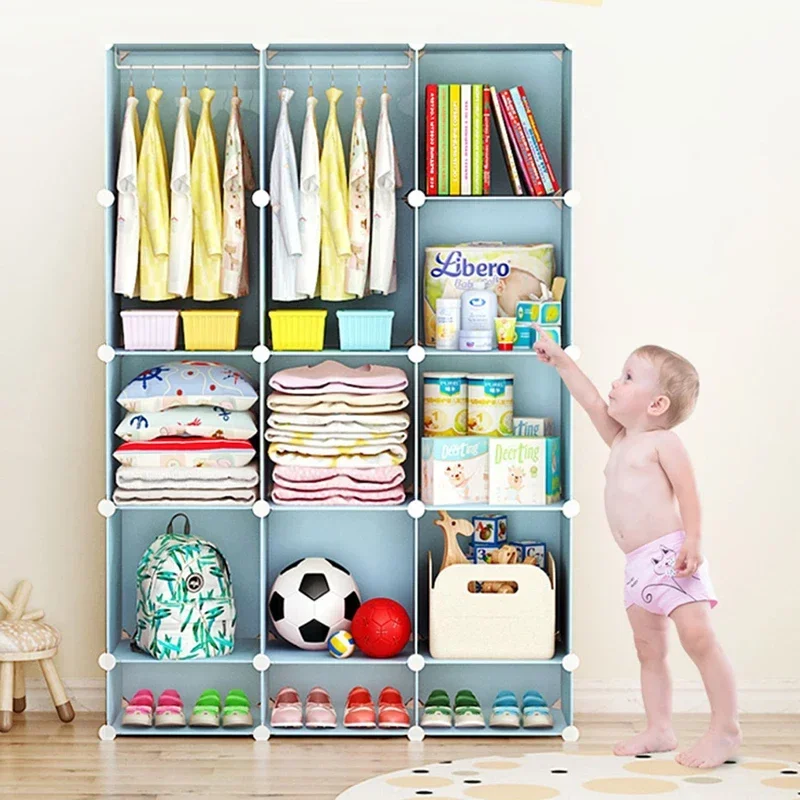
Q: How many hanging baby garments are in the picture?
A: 10